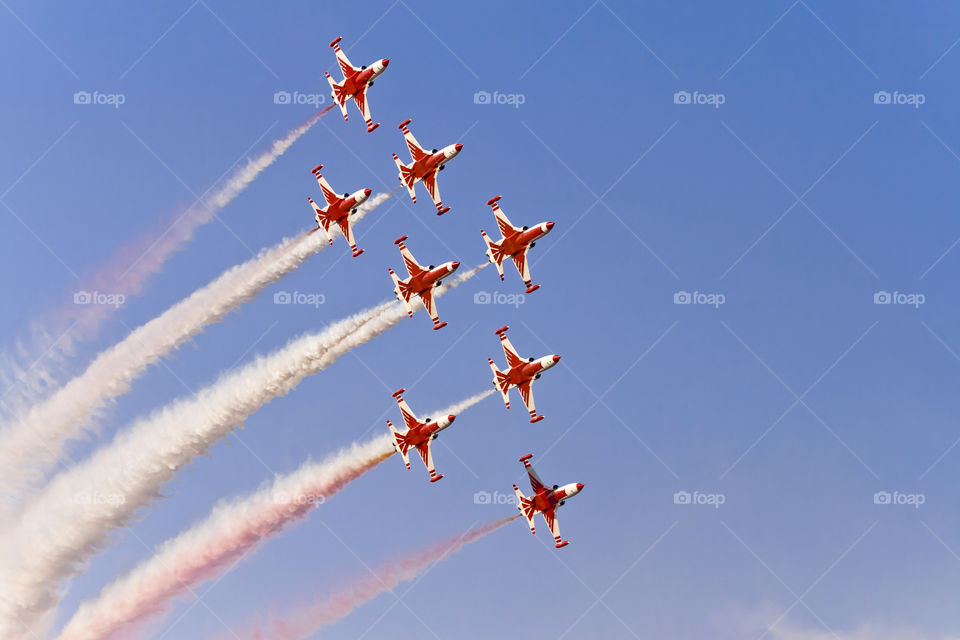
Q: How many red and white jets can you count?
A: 8